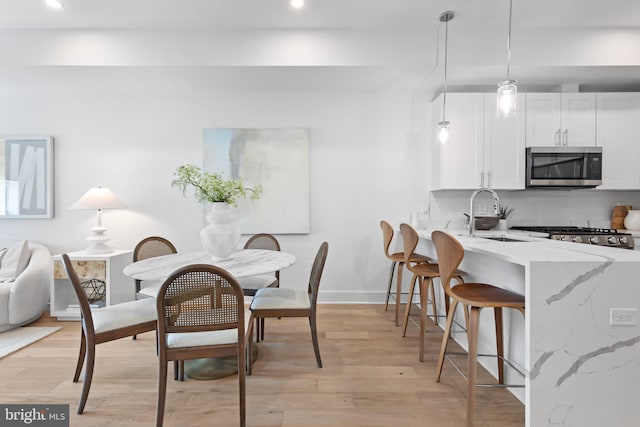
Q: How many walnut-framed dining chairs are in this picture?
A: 5